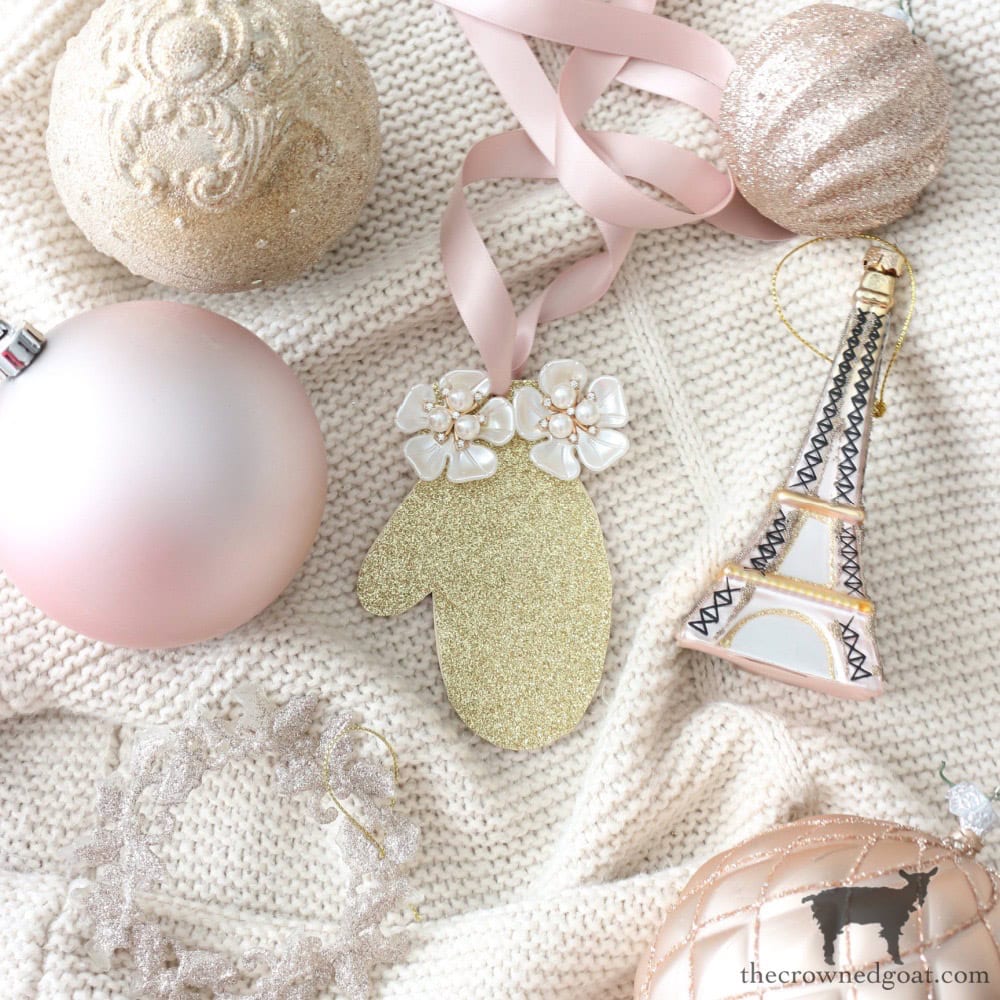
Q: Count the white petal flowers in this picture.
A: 2